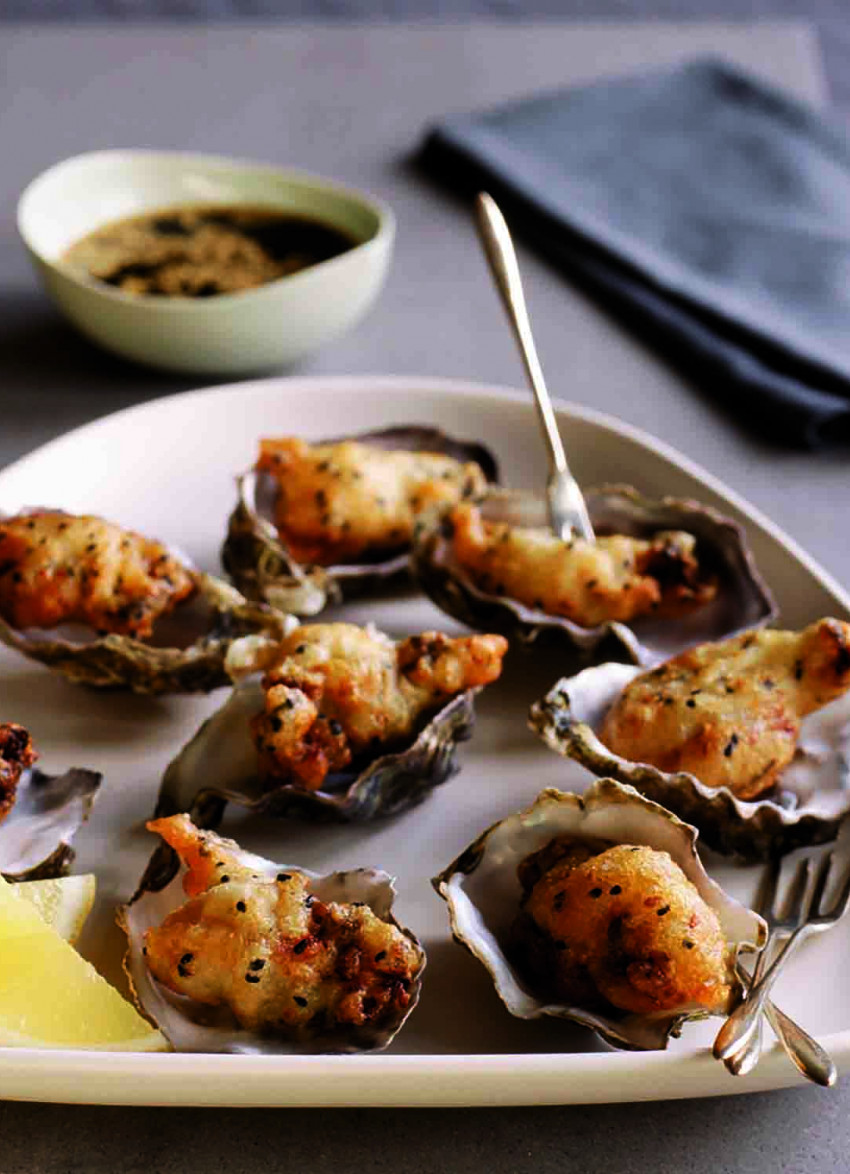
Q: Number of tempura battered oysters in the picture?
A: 8